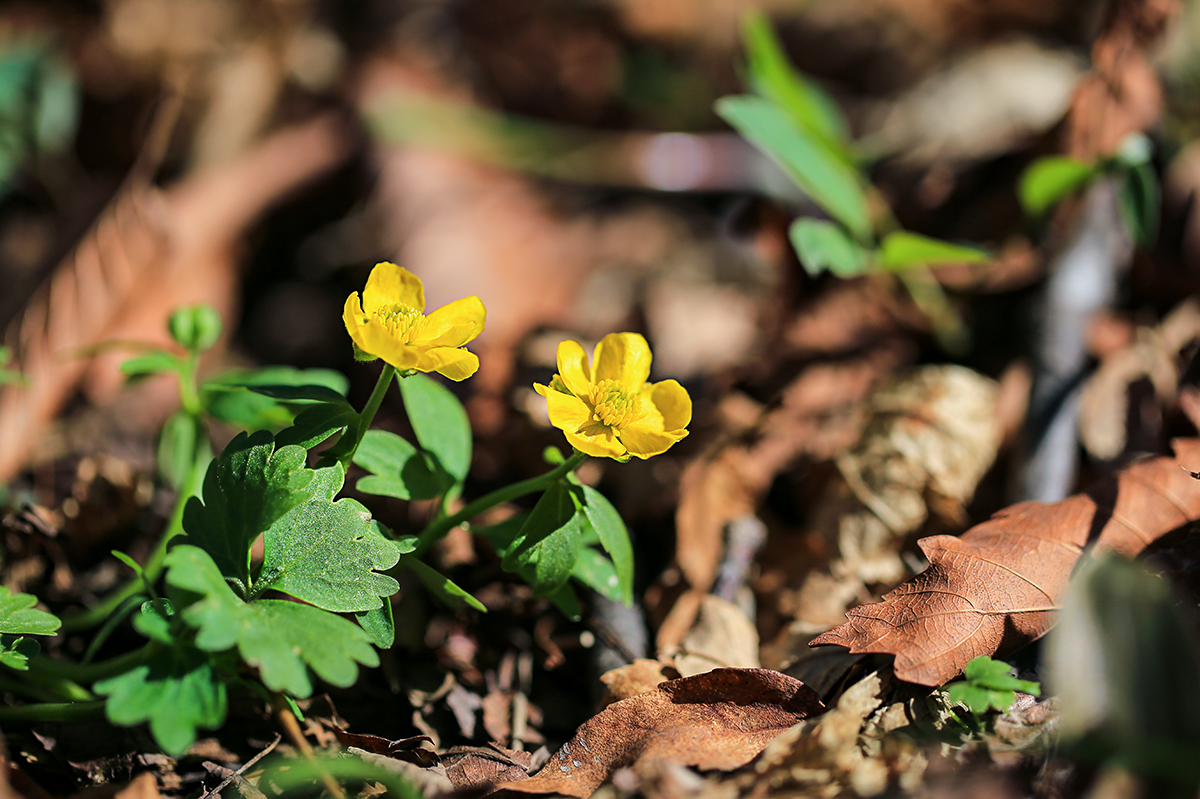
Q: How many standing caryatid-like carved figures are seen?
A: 0